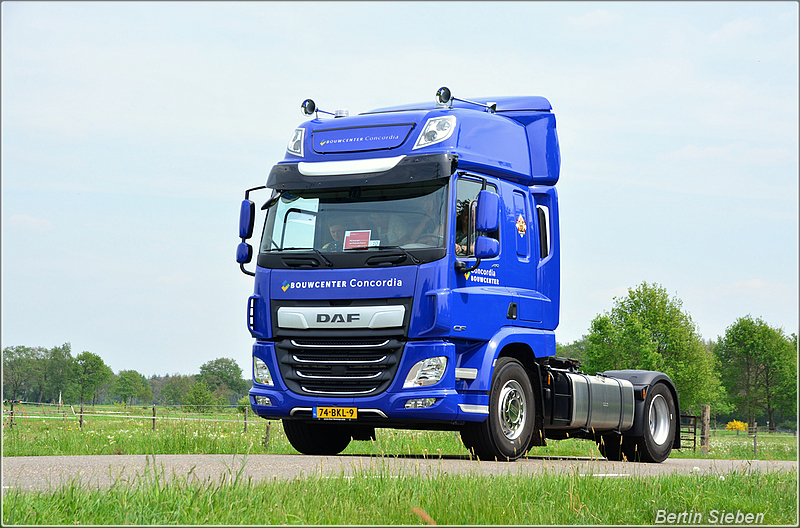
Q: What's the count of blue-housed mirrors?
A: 4